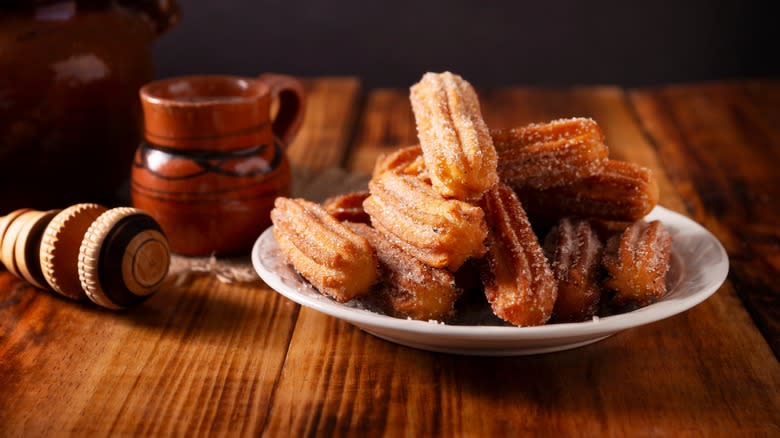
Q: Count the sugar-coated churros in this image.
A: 11